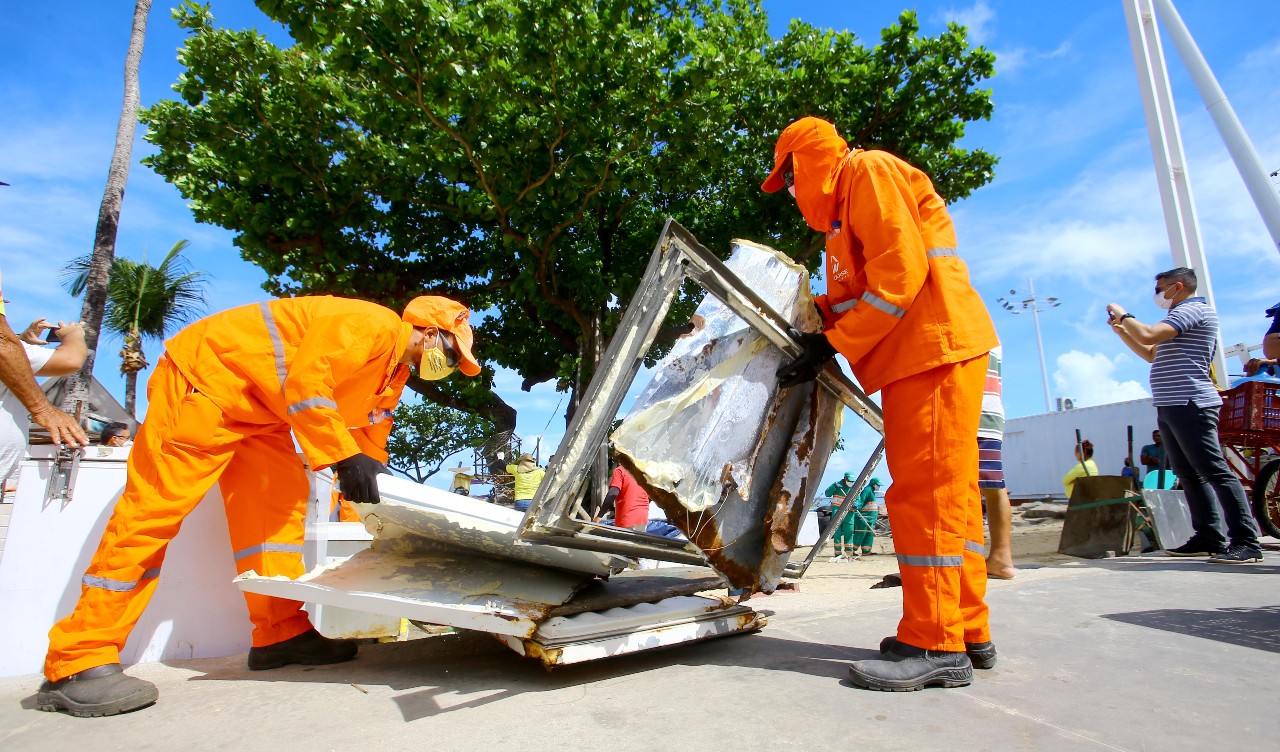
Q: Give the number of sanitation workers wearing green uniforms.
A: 2